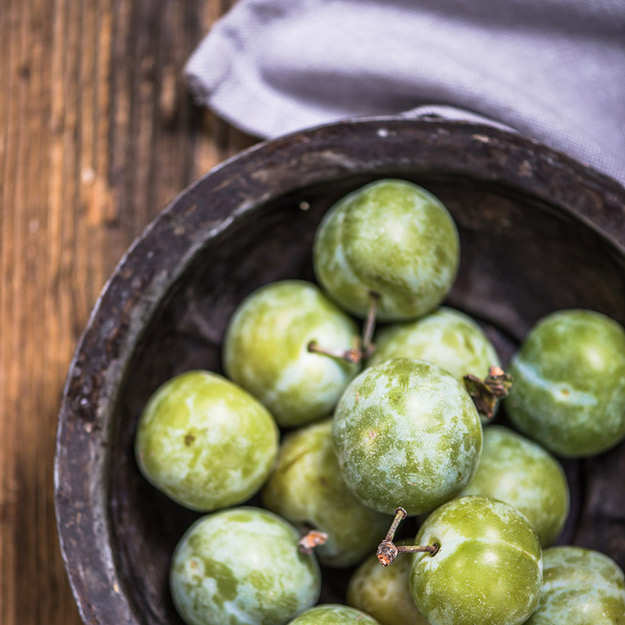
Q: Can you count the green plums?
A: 13